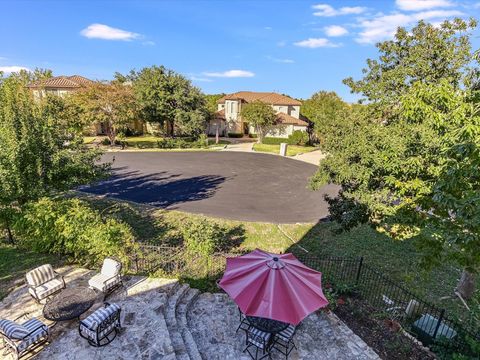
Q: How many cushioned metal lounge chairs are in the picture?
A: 4